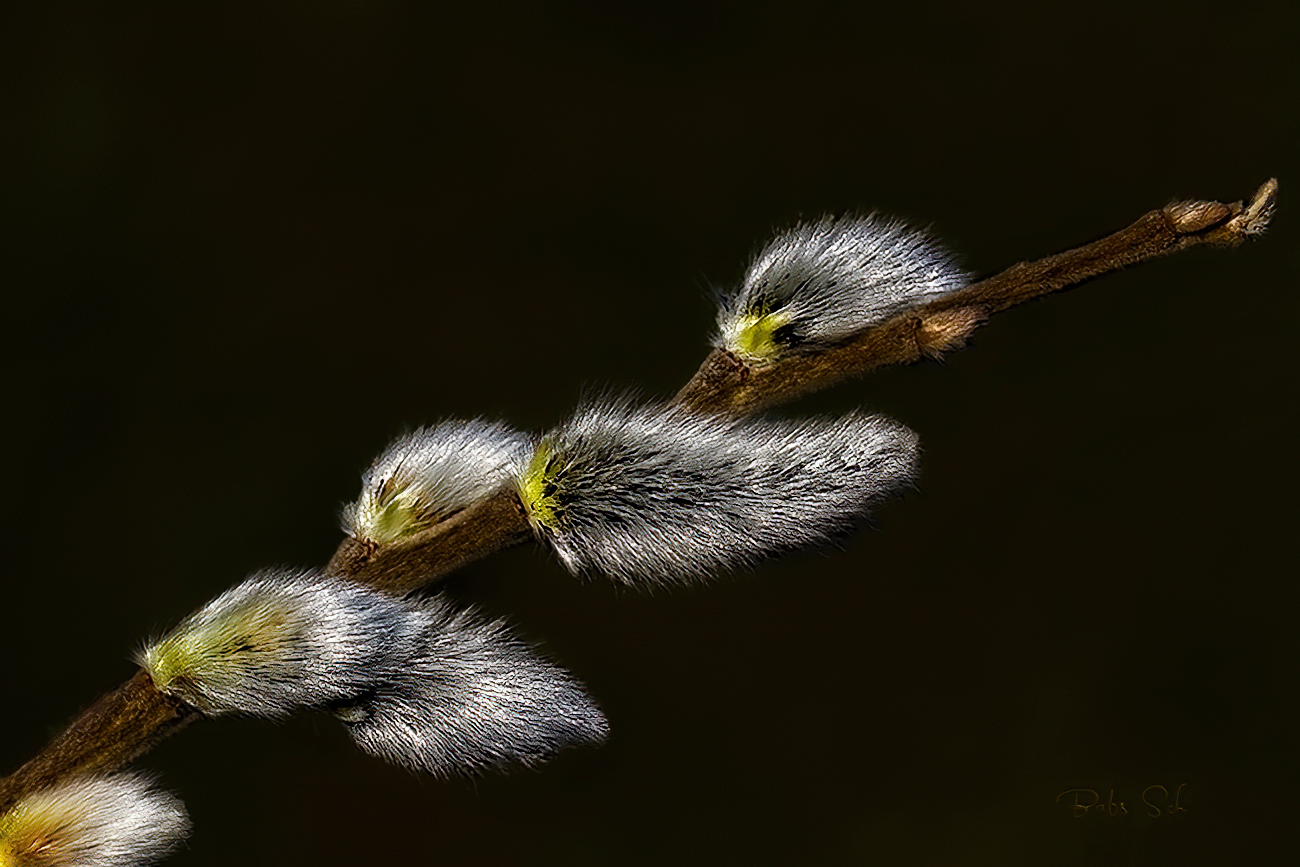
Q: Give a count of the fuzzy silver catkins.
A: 6